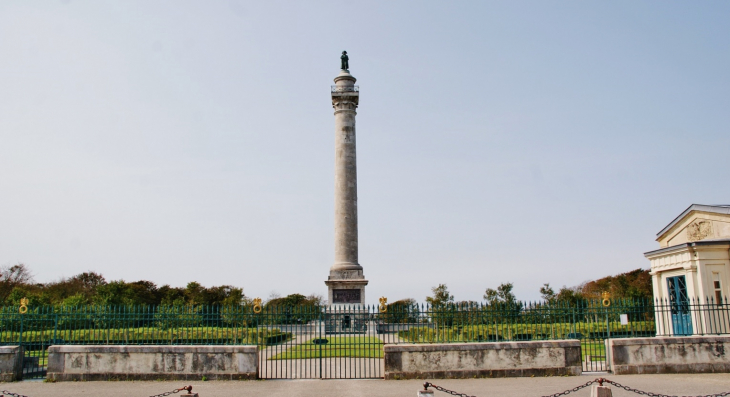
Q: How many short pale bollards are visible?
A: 3